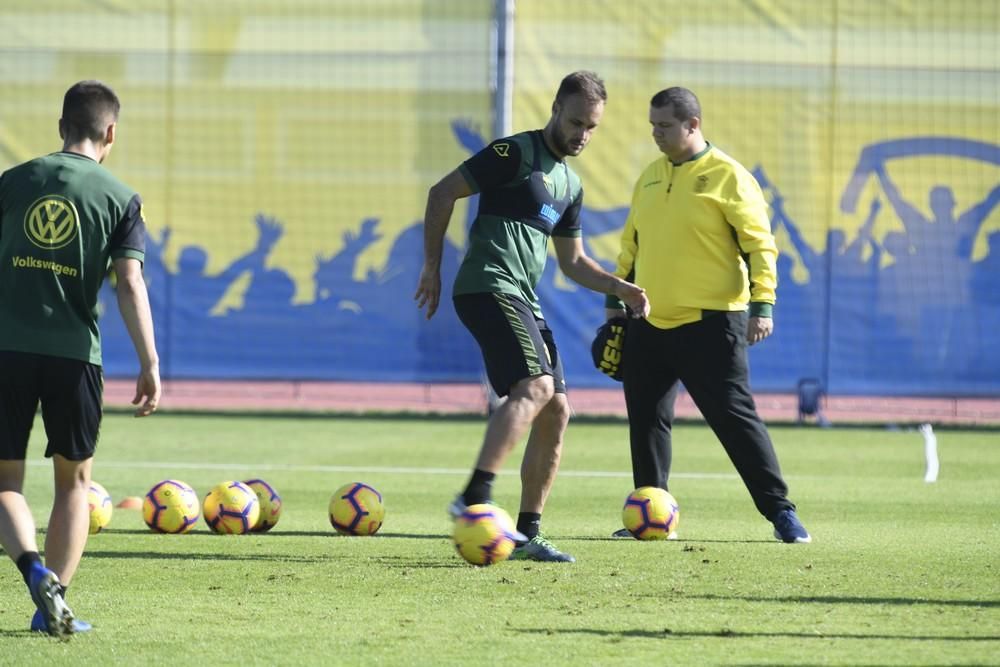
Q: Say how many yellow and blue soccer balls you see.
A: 7